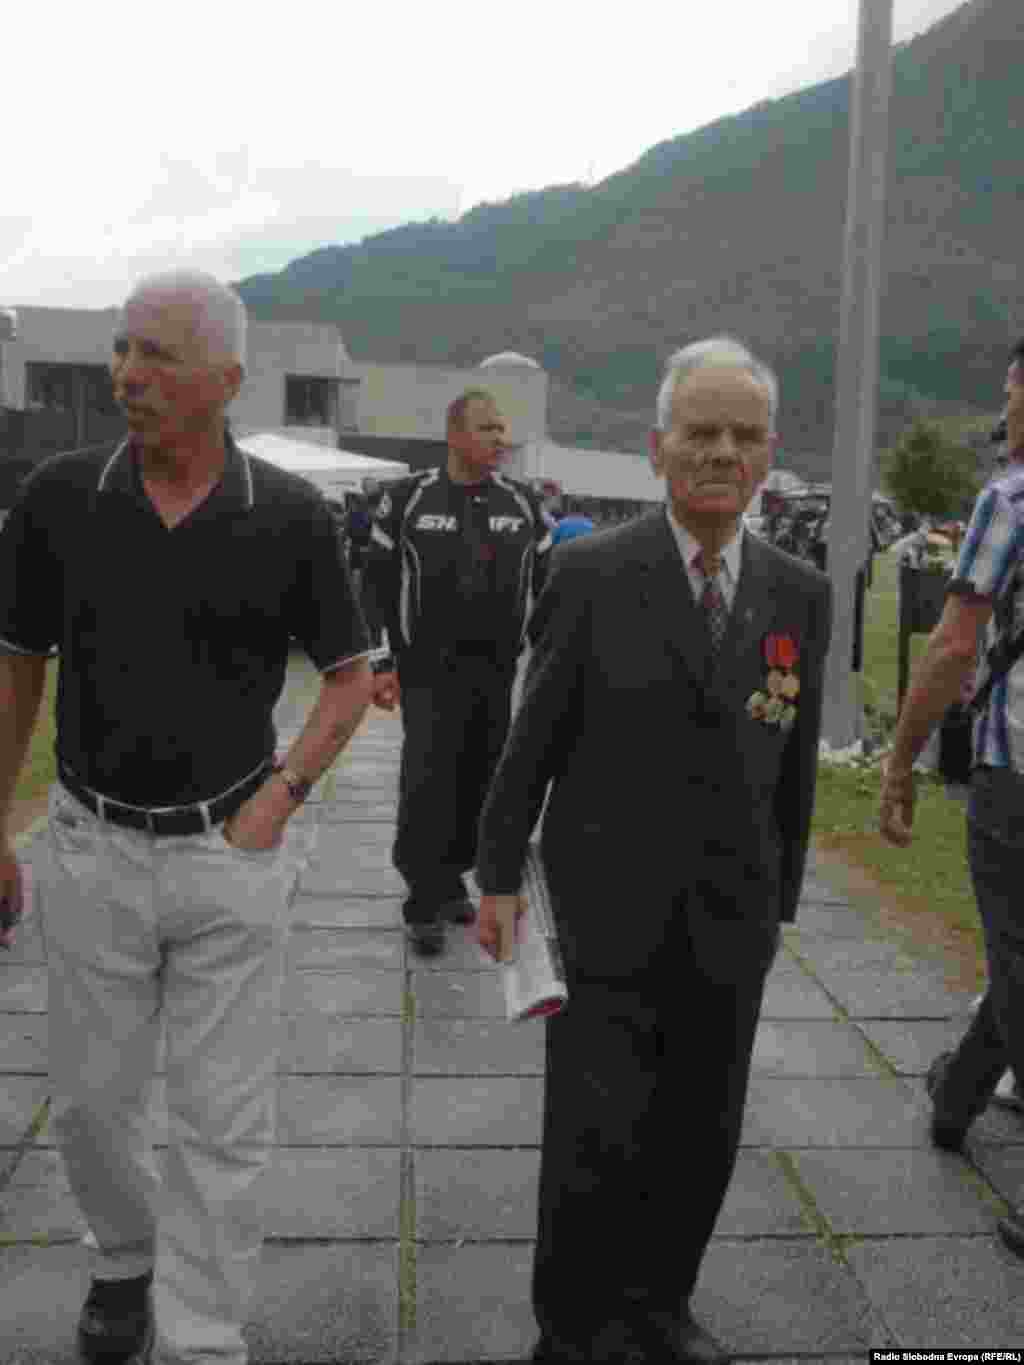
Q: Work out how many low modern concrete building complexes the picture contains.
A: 1